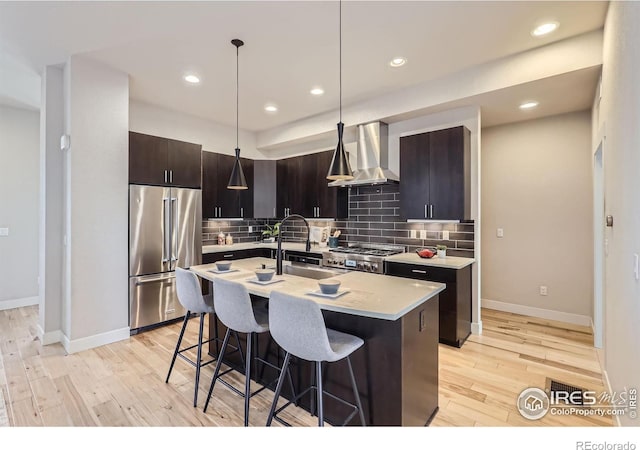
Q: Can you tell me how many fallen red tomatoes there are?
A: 0